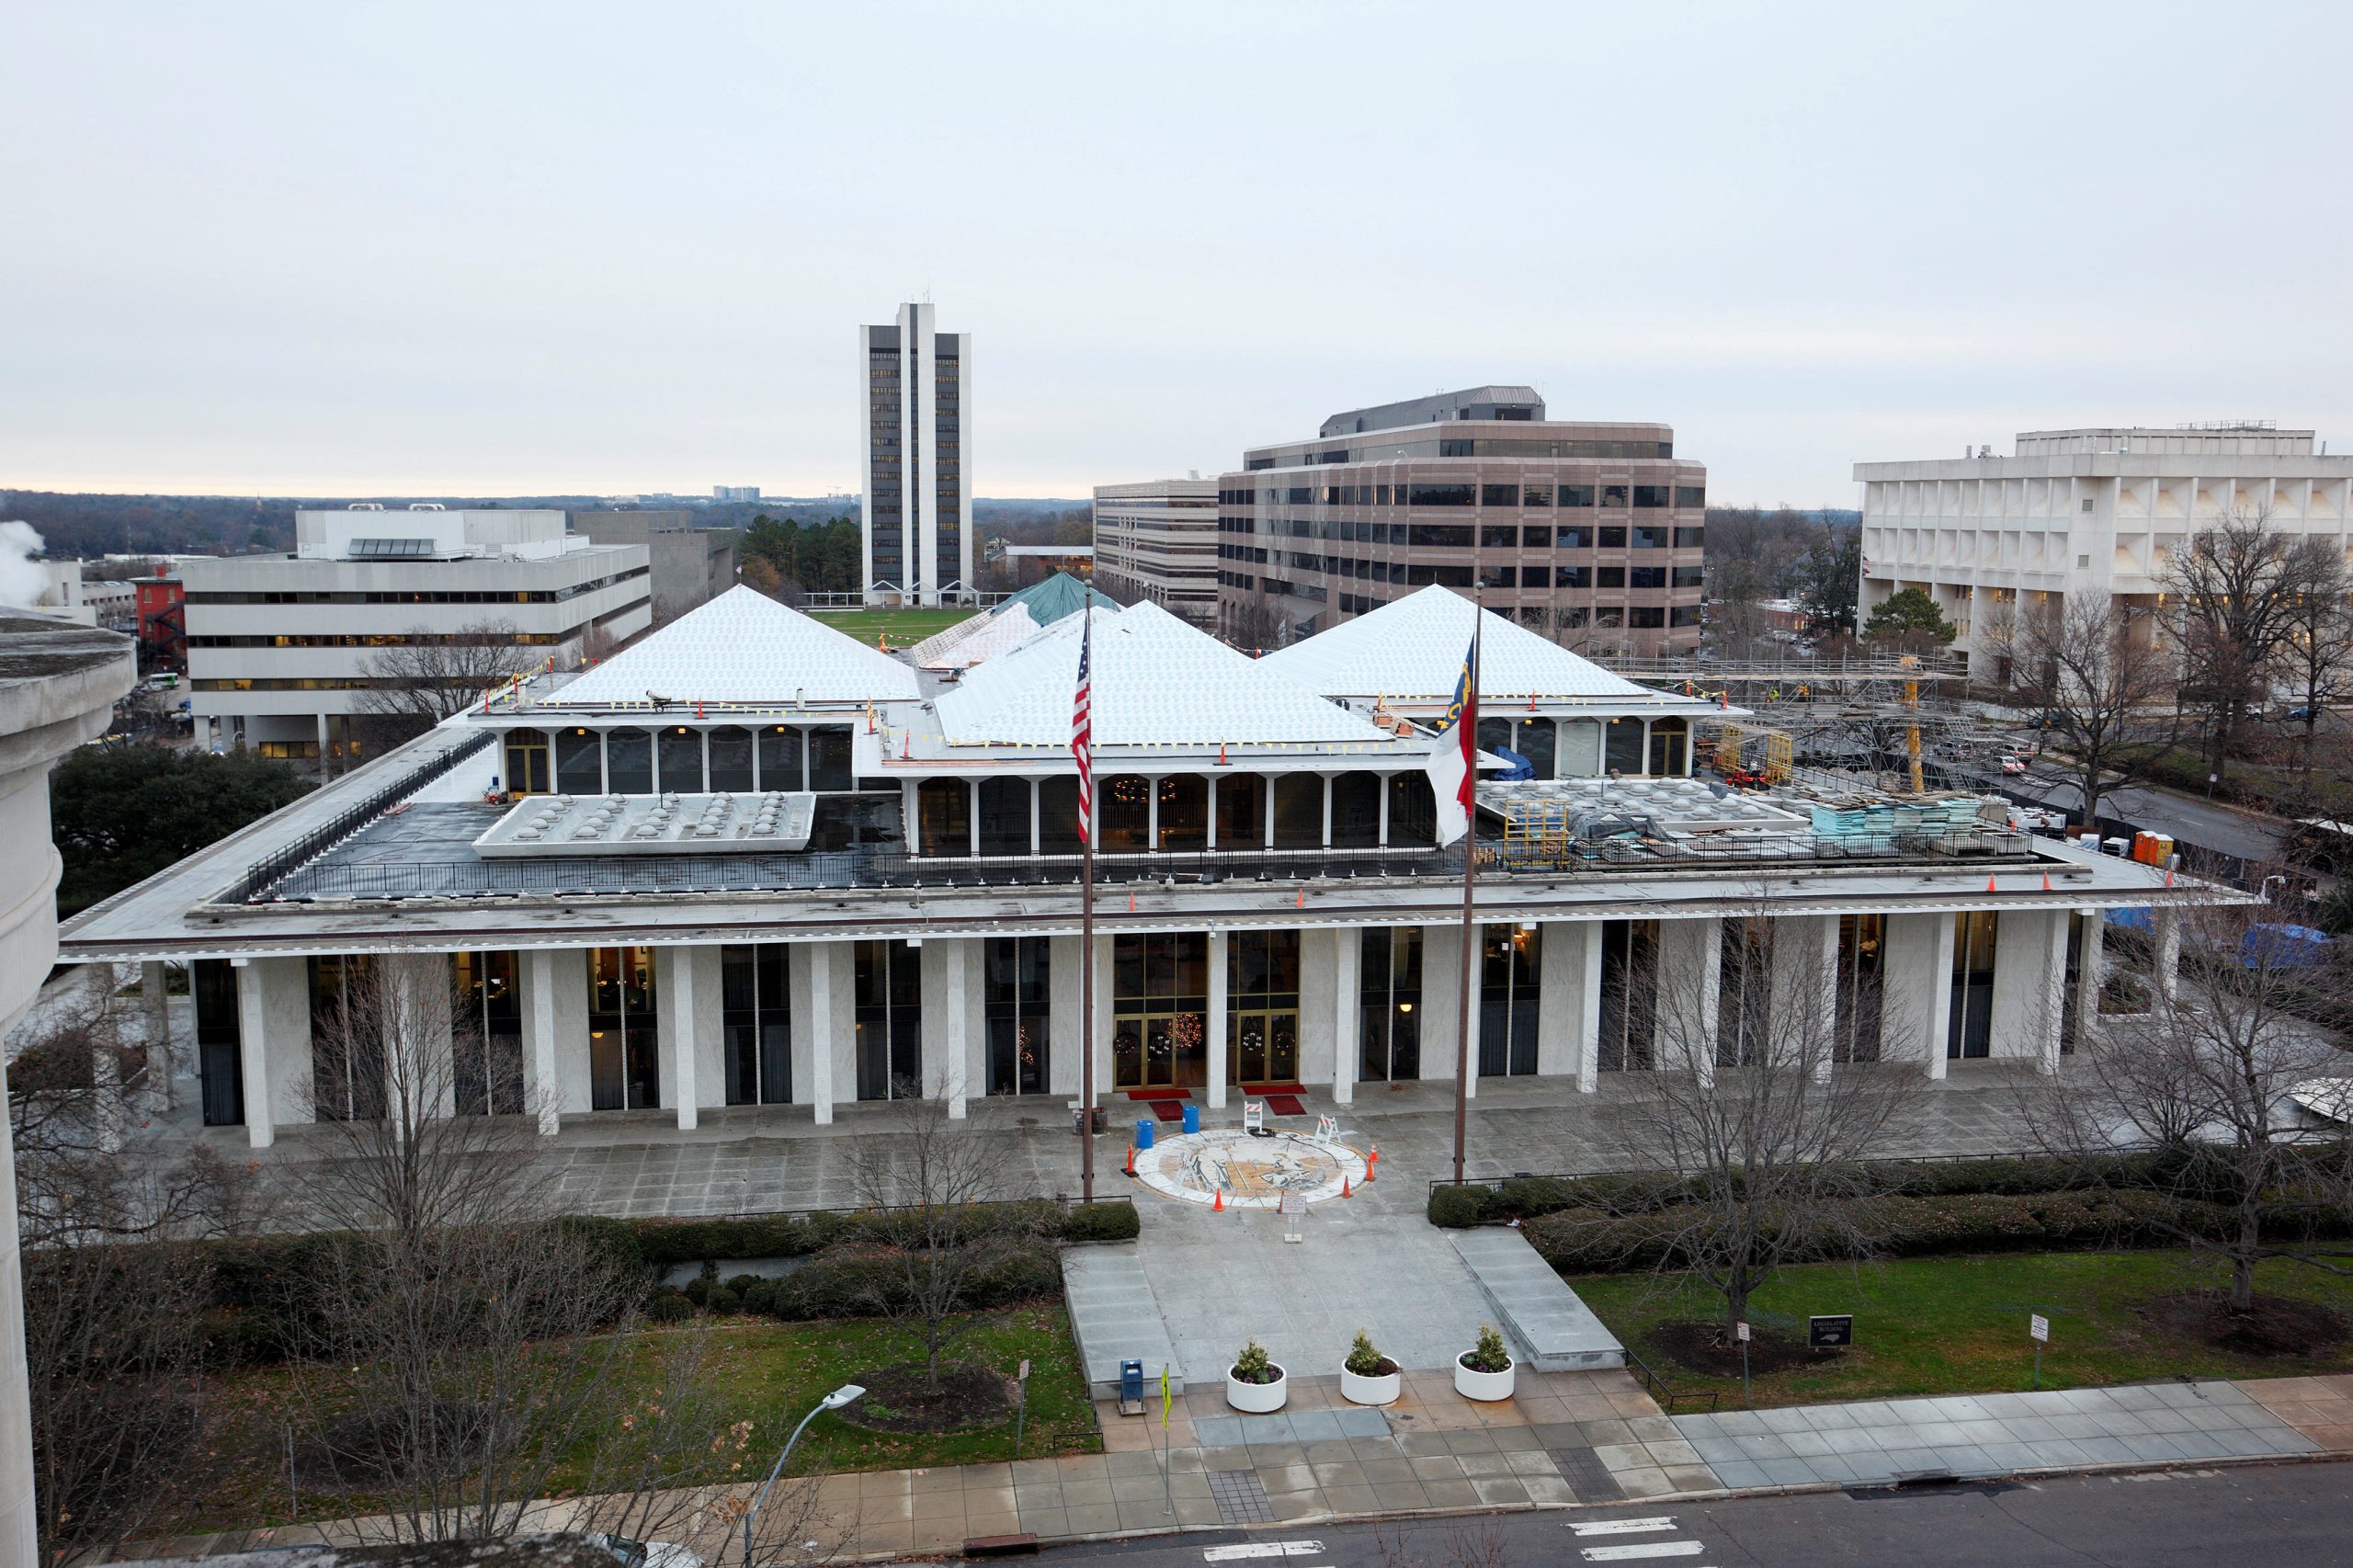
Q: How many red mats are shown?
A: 4